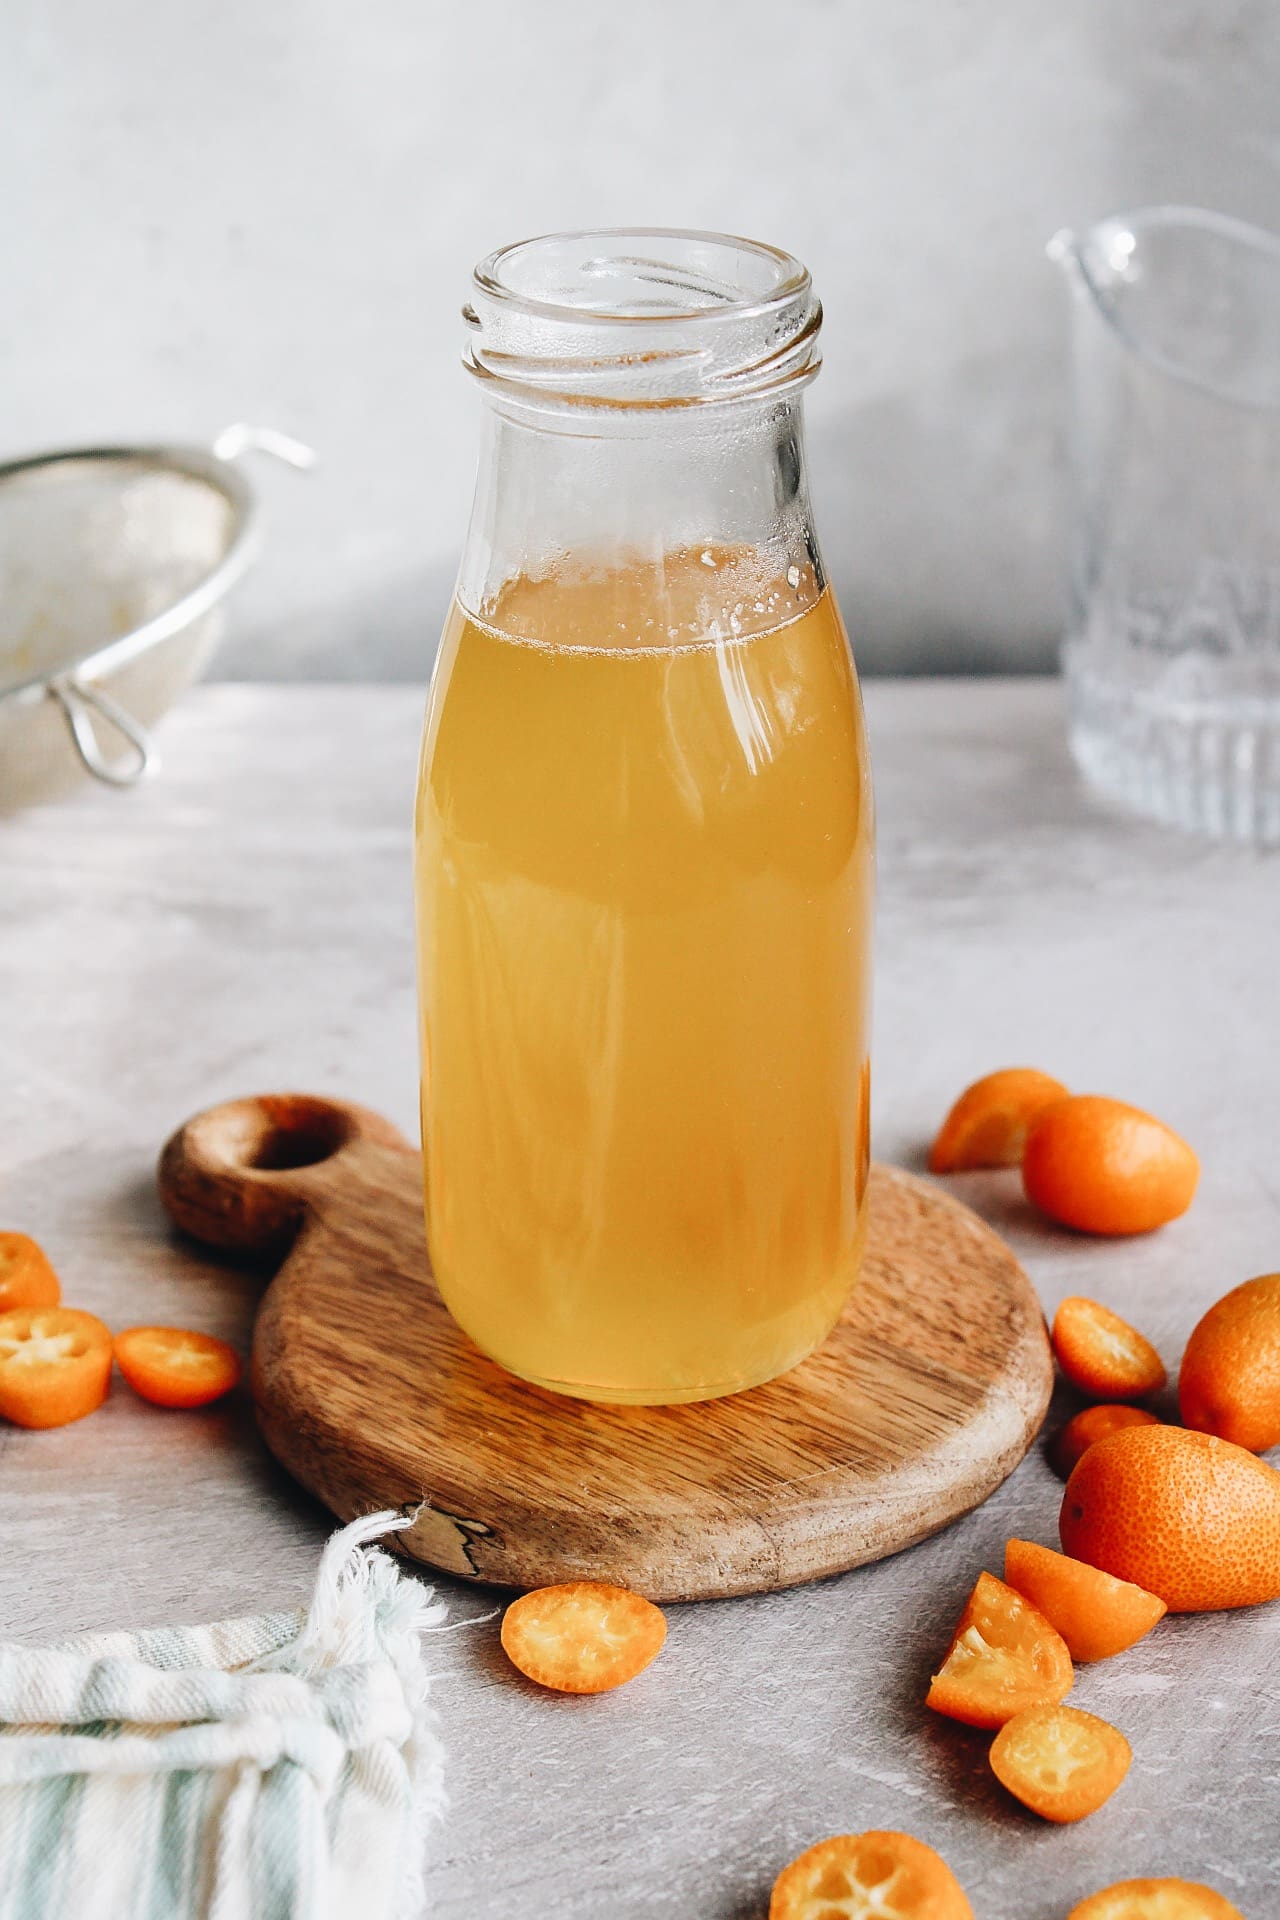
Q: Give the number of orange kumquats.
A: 15